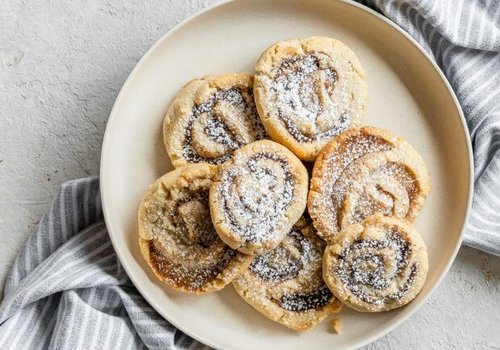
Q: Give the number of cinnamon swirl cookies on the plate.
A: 7